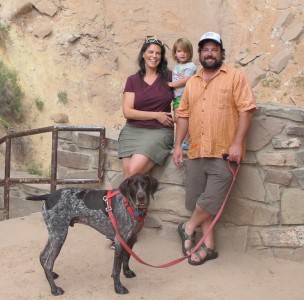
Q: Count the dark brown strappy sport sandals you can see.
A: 2